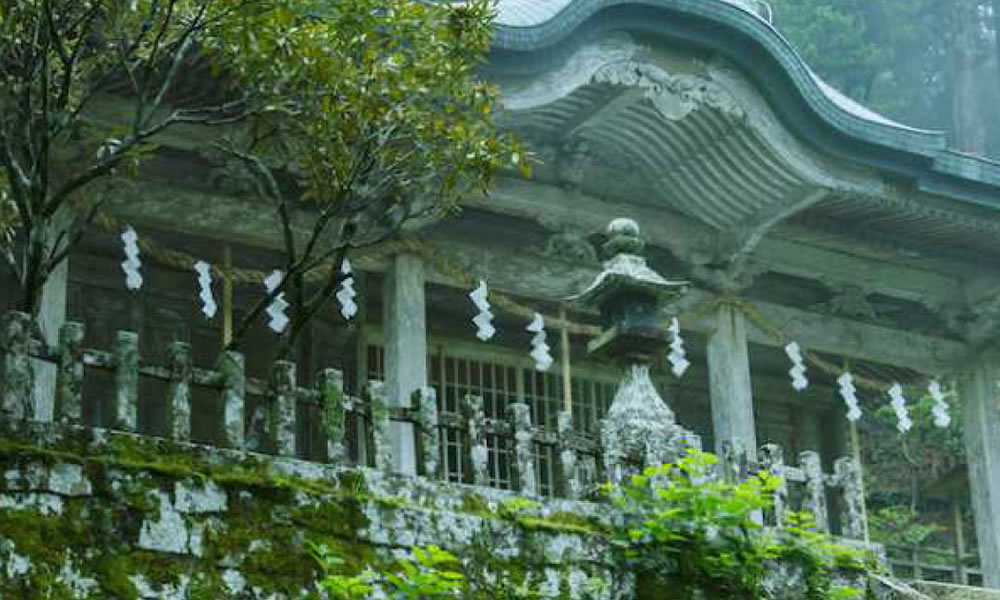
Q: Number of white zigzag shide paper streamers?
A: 11